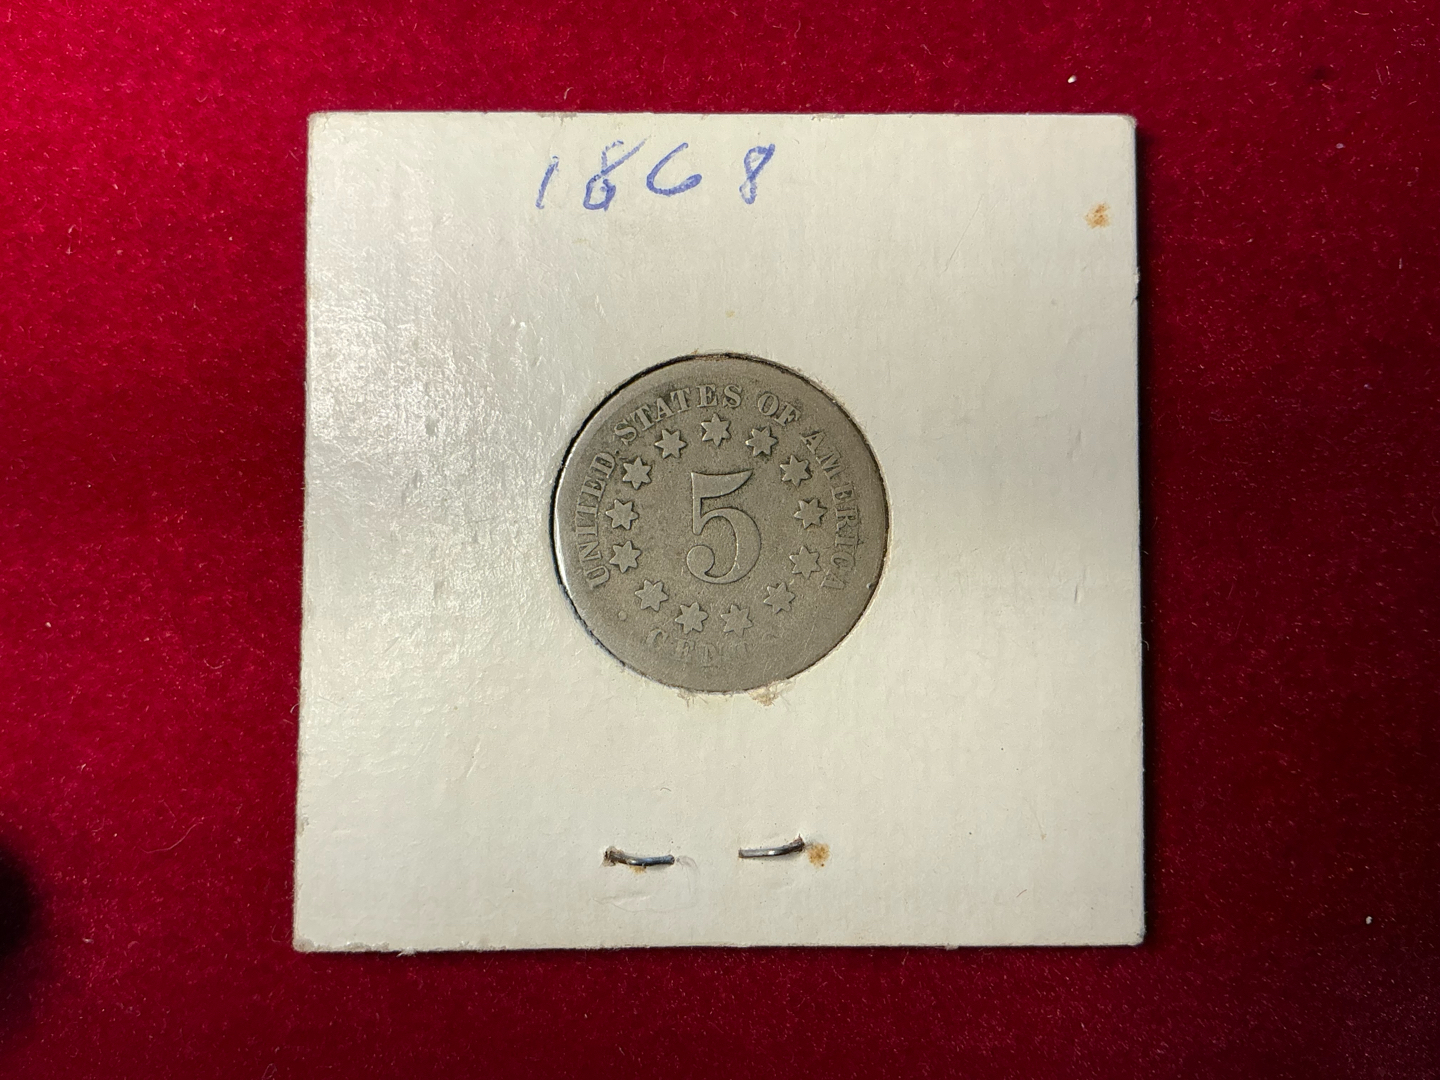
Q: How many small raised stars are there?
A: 13